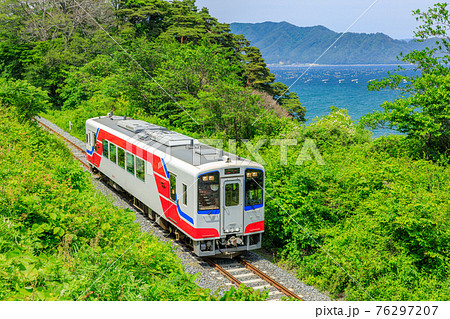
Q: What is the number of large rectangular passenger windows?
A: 5